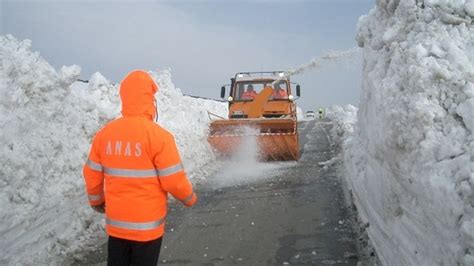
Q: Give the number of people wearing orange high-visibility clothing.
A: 3